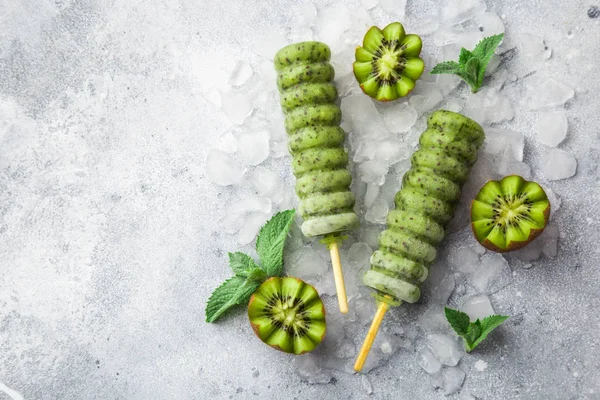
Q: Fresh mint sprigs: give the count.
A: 3